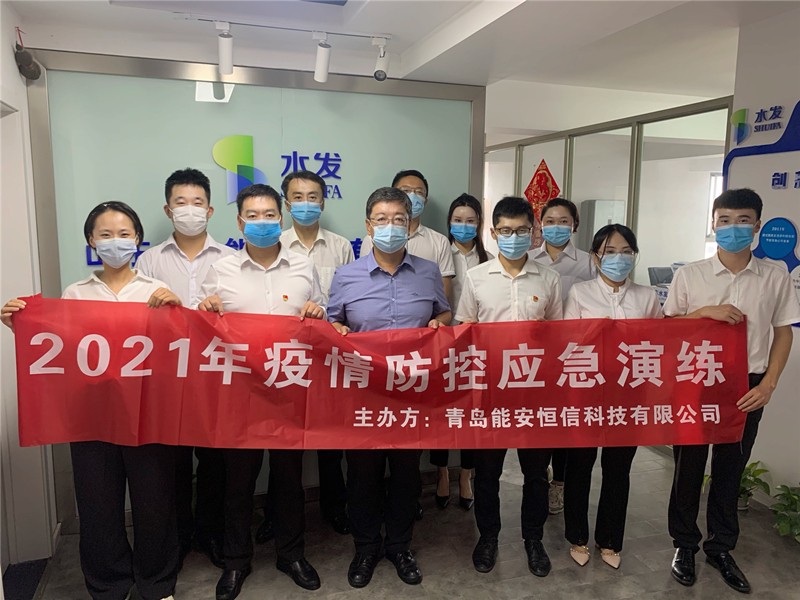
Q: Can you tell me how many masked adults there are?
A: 11